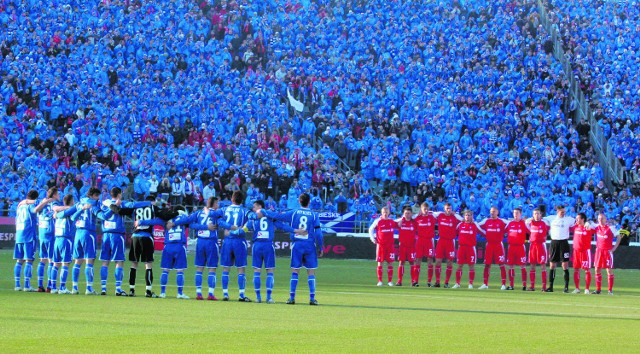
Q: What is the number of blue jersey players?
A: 10